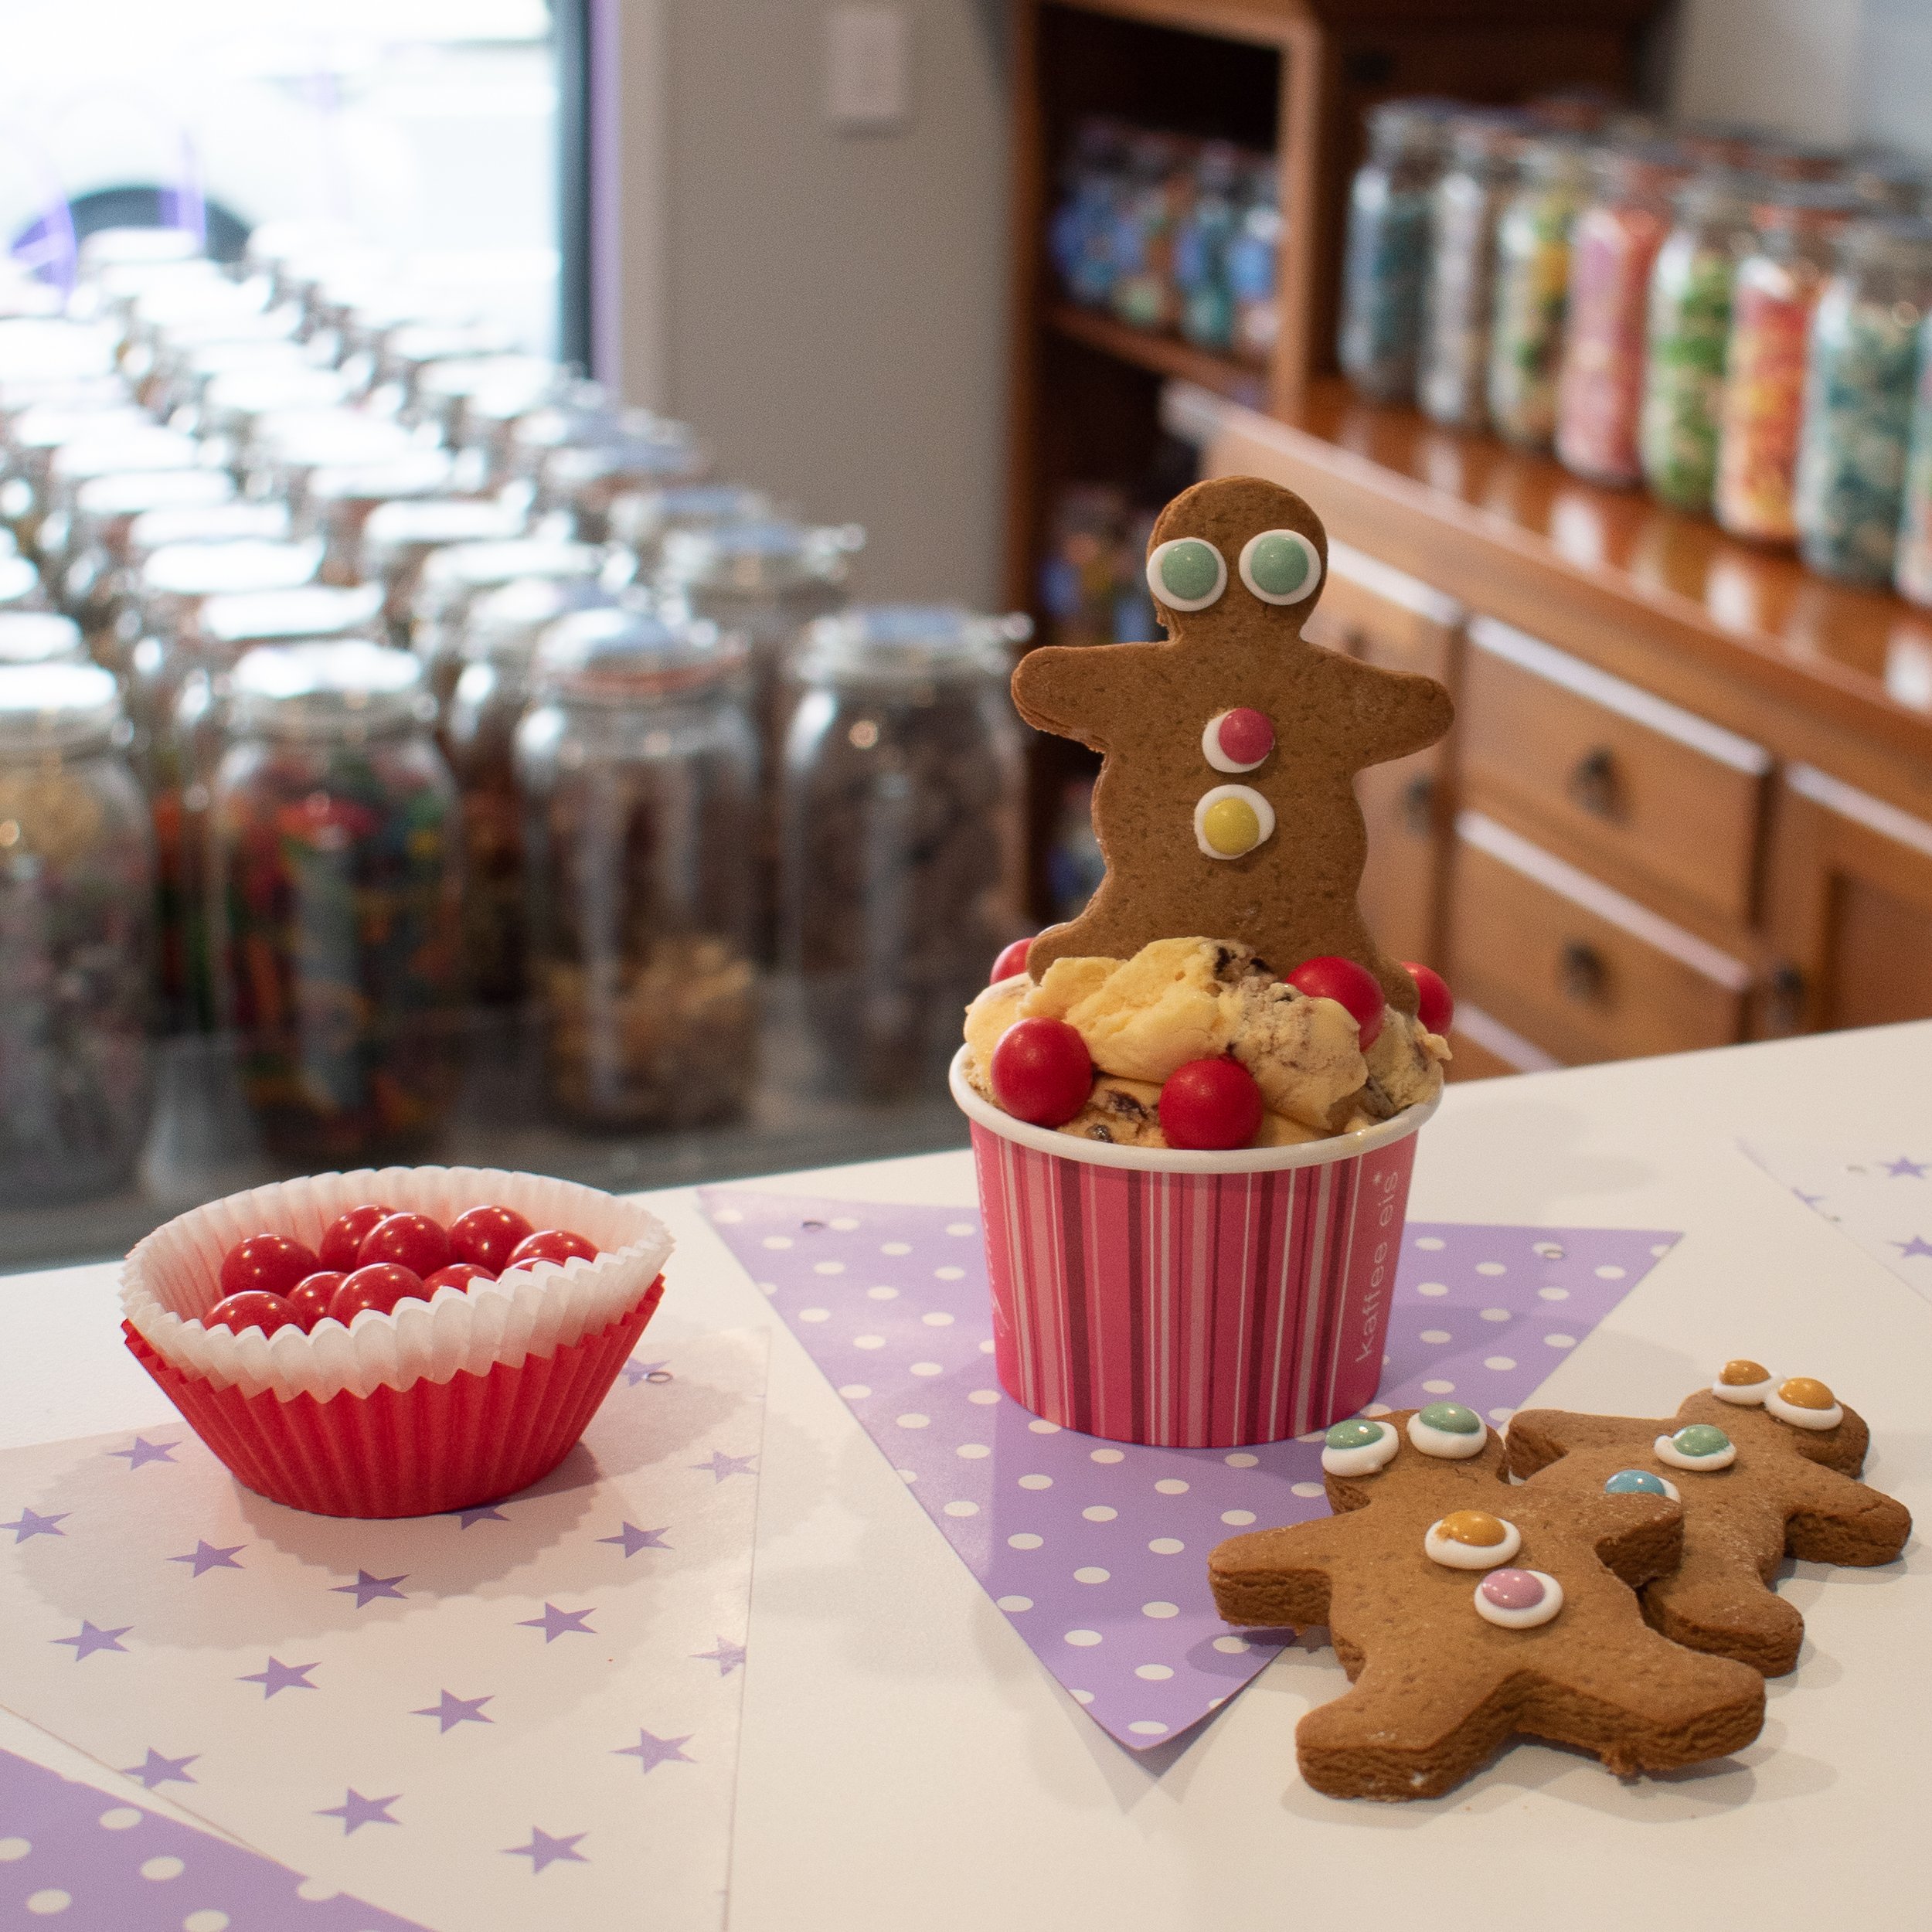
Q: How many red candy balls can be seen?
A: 15